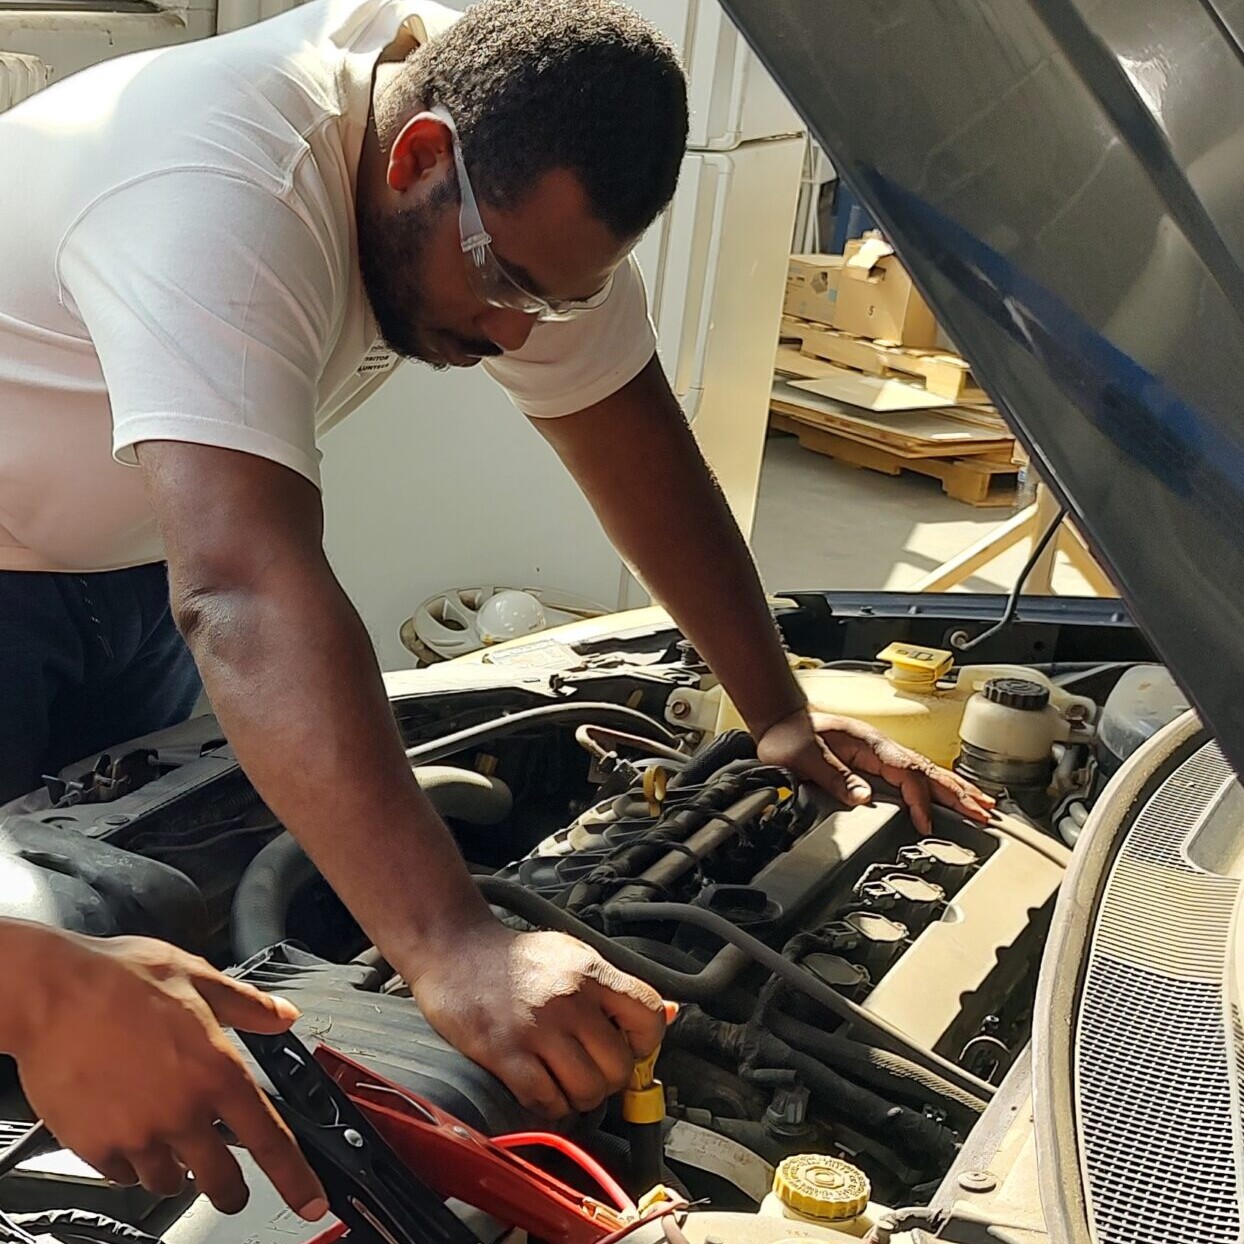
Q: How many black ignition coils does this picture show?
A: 4